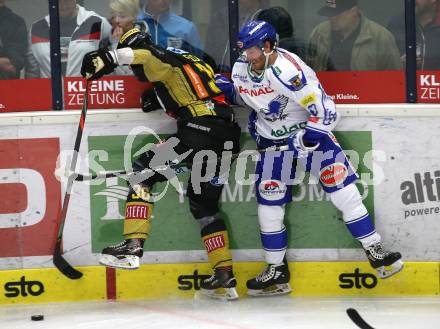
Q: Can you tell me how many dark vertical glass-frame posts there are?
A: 3